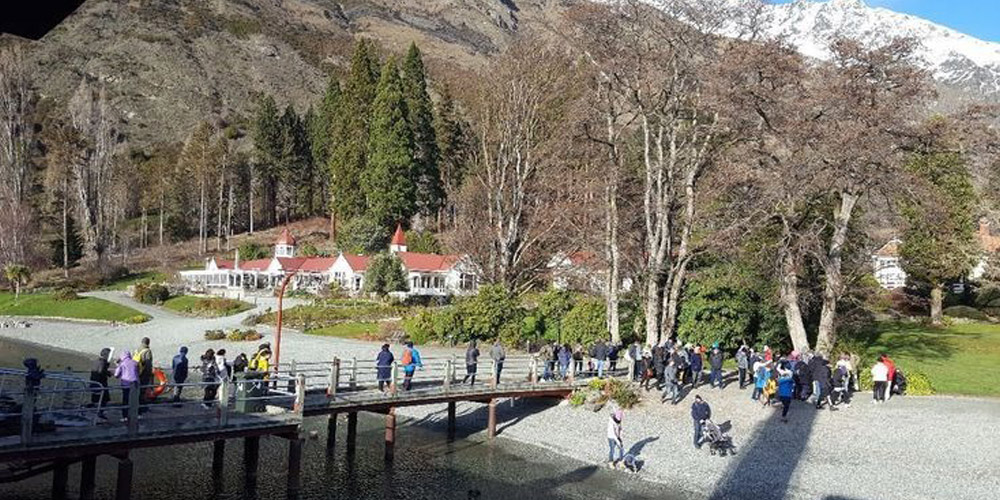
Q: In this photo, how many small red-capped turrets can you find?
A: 2